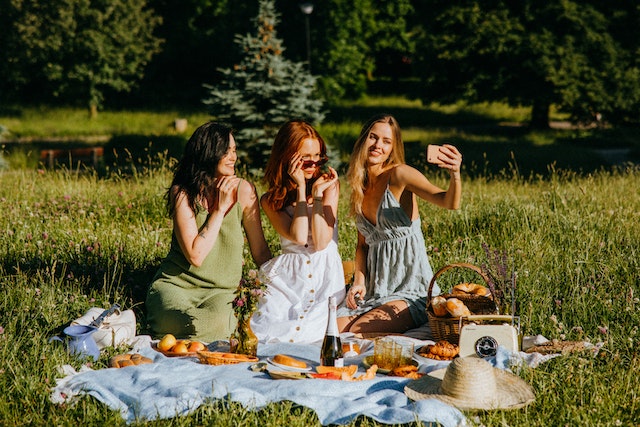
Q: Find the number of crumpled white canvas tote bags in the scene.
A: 1